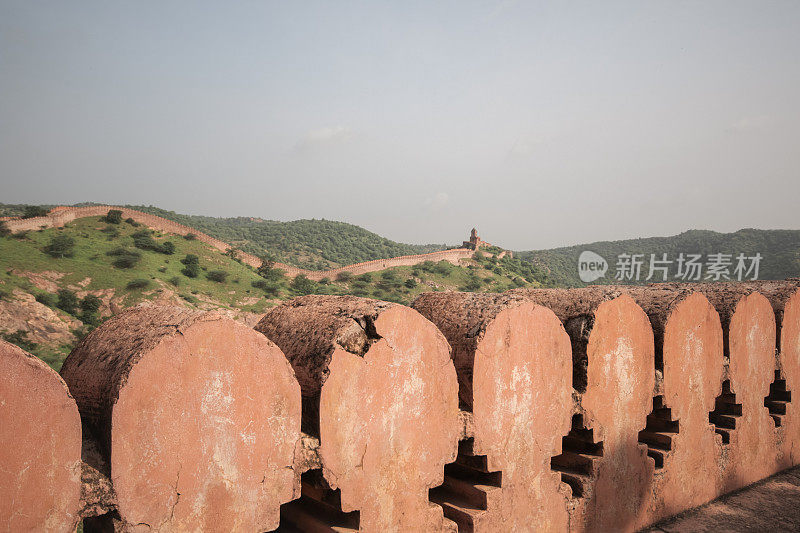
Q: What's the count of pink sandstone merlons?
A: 8